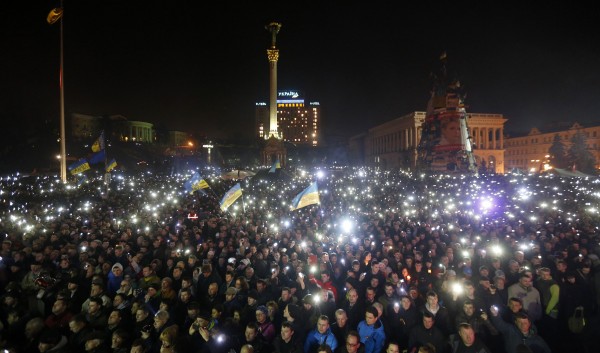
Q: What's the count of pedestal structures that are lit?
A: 1